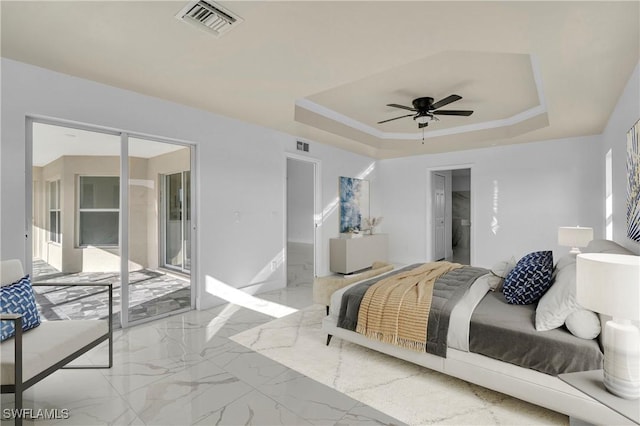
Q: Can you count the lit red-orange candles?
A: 0